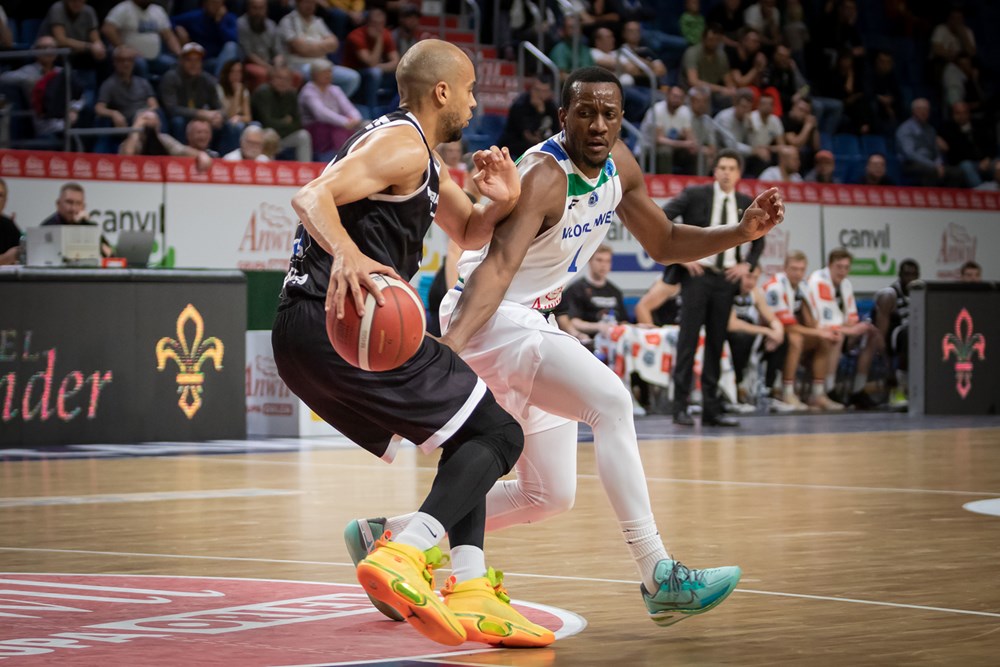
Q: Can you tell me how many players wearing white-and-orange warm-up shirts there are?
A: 2